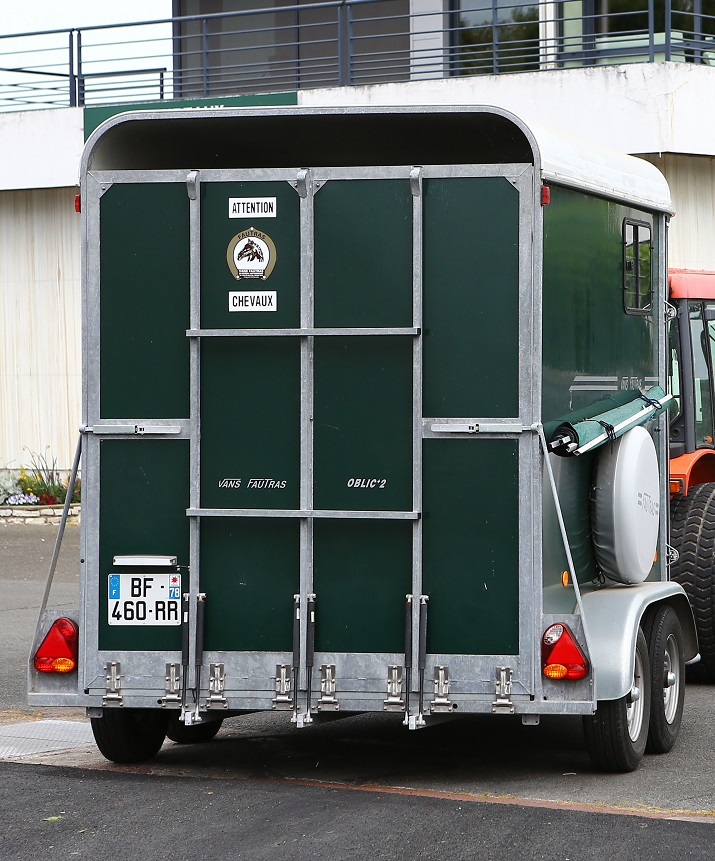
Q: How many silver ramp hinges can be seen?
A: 8